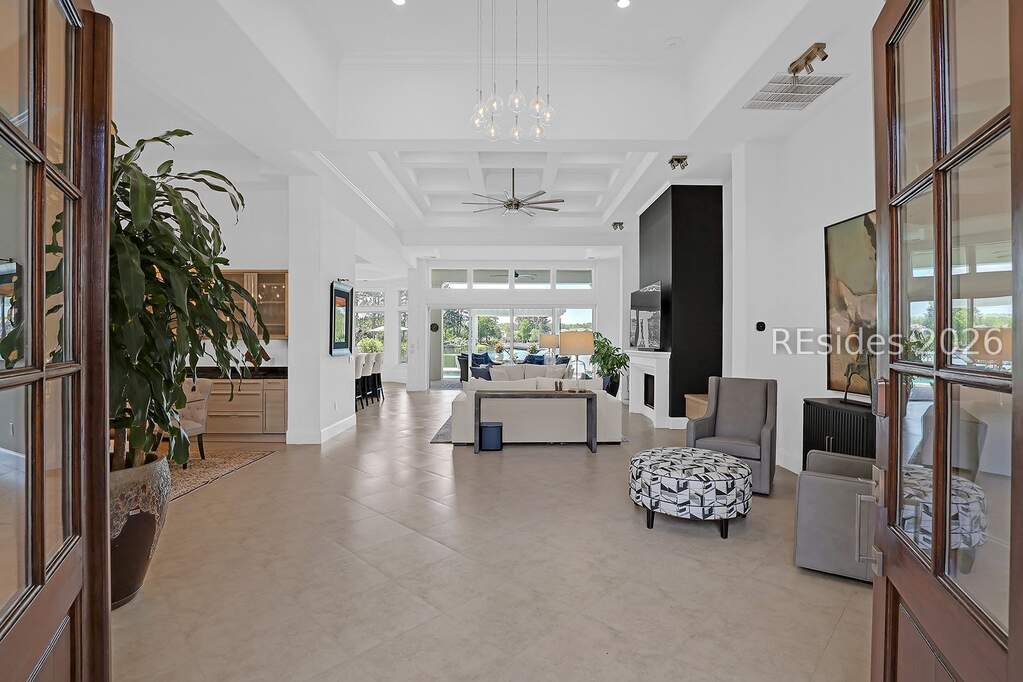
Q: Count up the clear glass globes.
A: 9